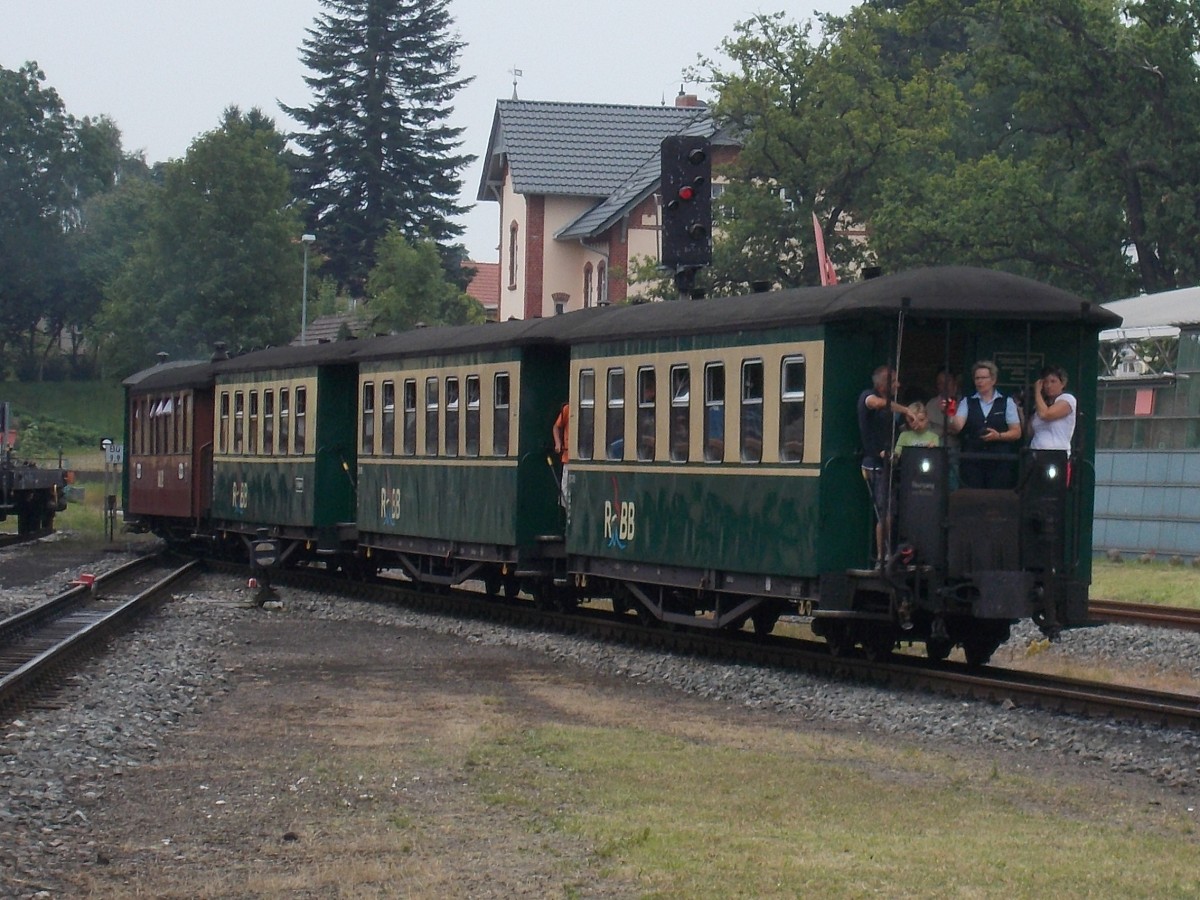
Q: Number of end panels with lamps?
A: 2